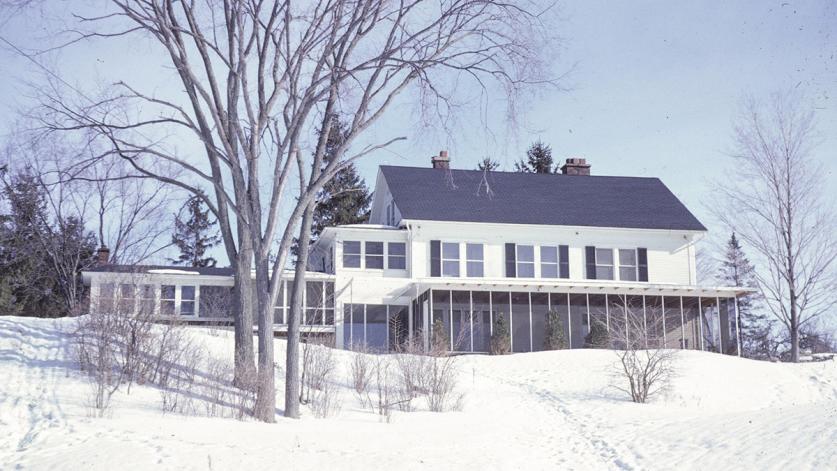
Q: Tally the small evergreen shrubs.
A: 4